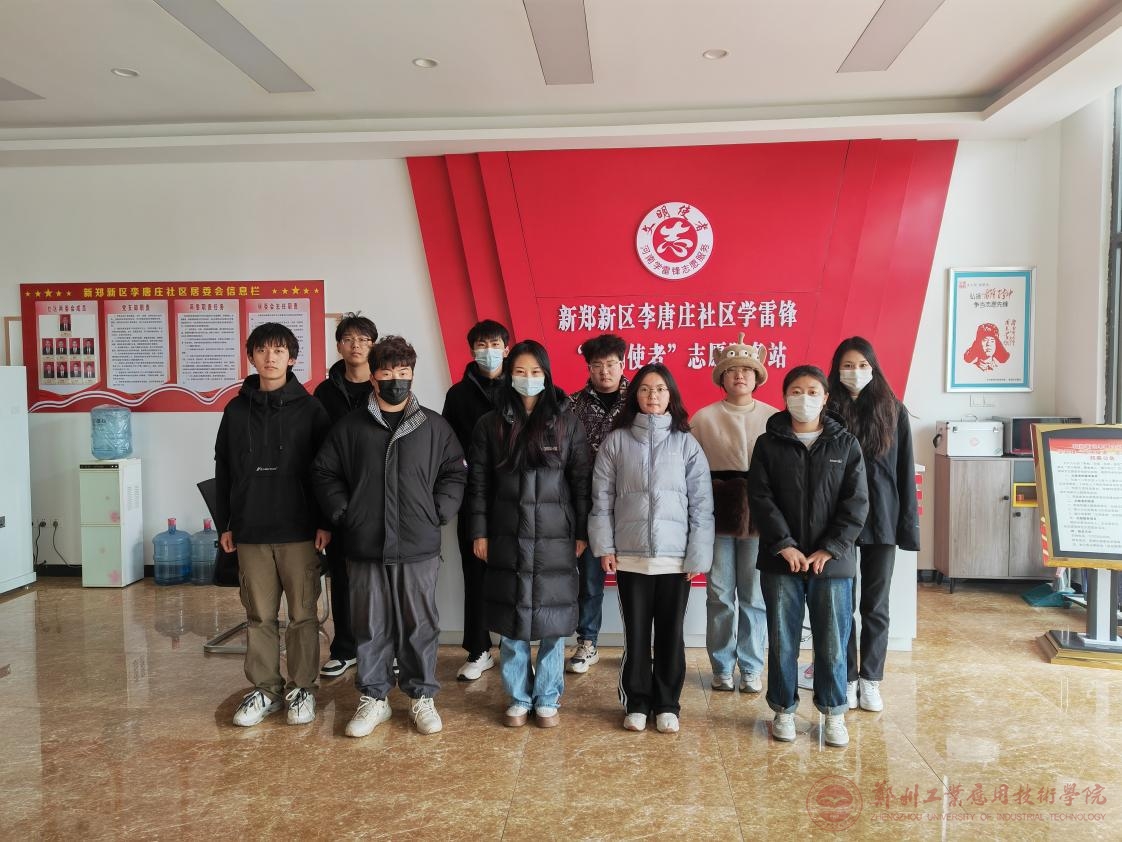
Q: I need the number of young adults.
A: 10